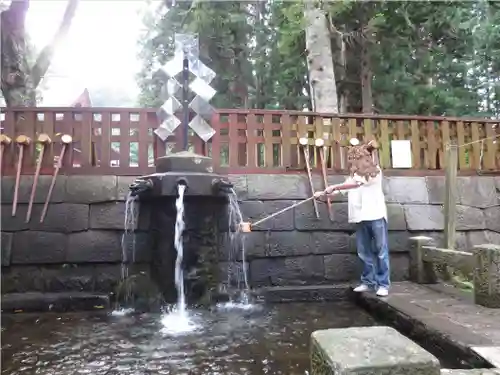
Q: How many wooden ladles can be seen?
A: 8